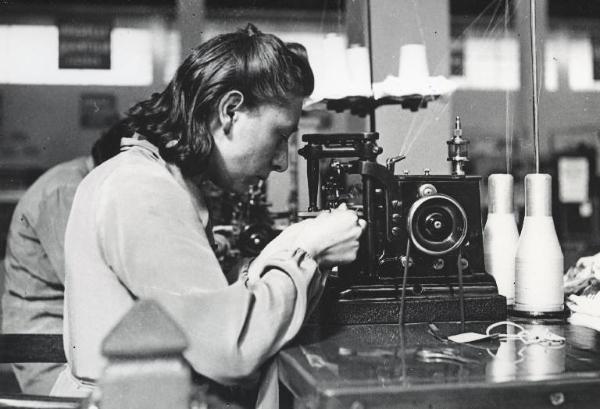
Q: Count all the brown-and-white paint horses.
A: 0